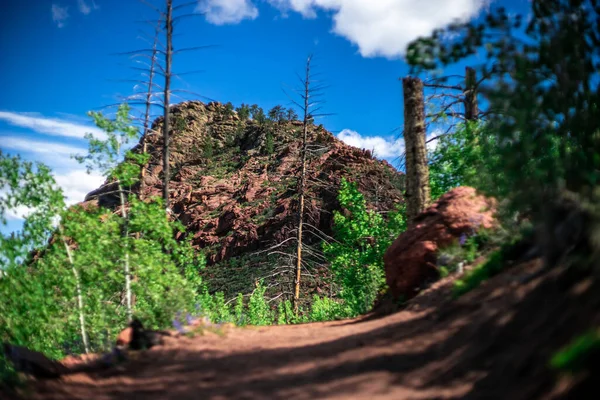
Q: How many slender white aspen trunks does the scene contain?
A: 2